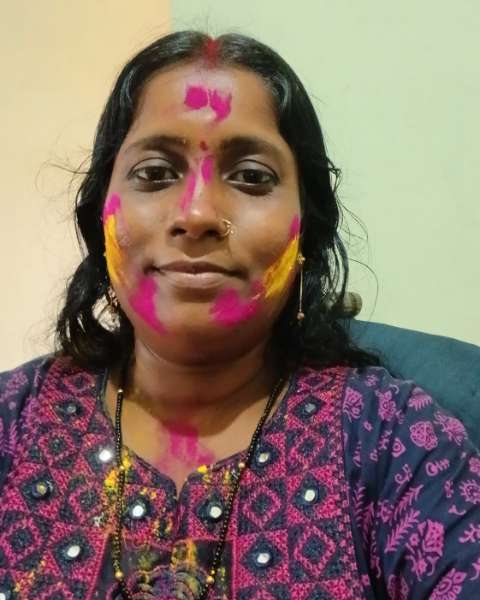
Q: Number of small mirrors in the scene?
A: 11